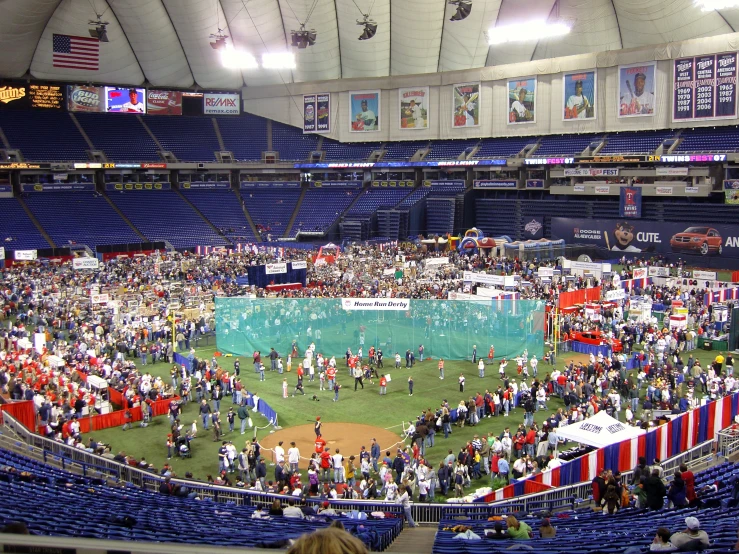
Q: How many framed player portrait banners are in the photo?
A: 6